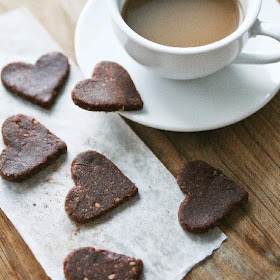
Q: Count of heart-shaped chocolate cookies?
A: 6